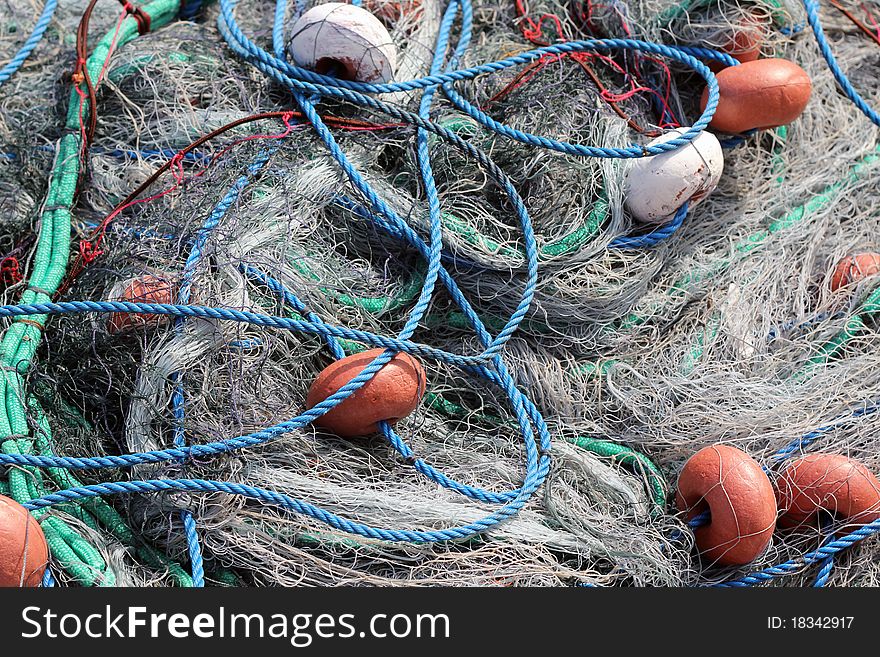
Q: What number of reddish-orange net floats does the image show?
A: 8